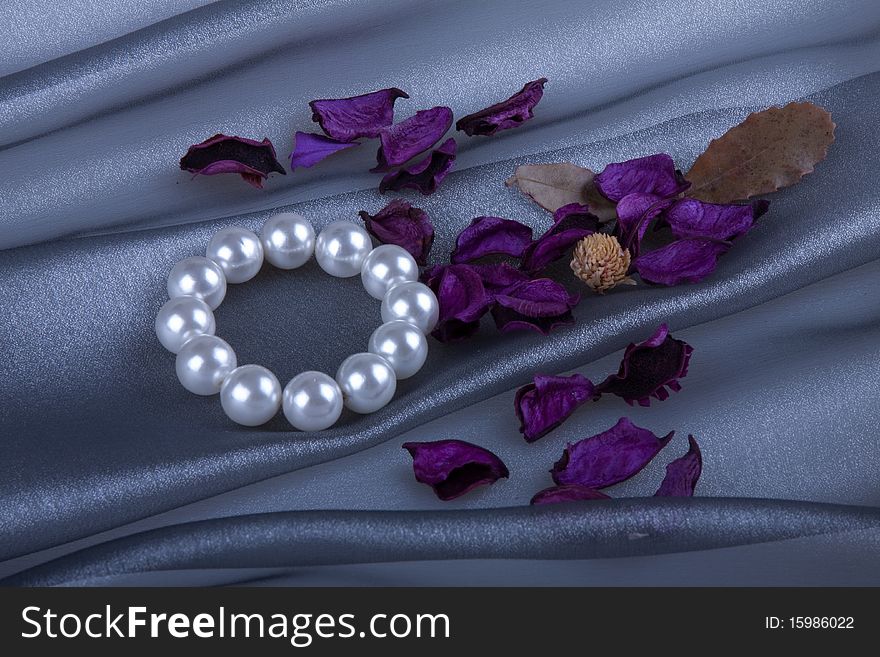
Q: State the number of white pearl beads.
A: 12